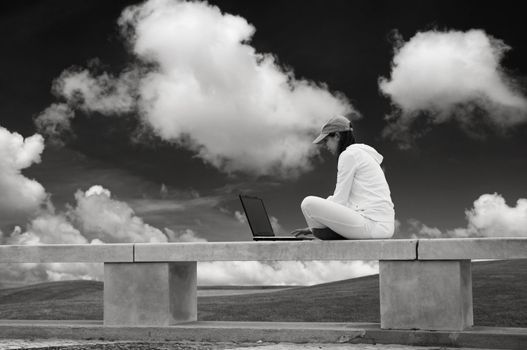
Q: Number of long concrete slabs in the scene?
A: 3